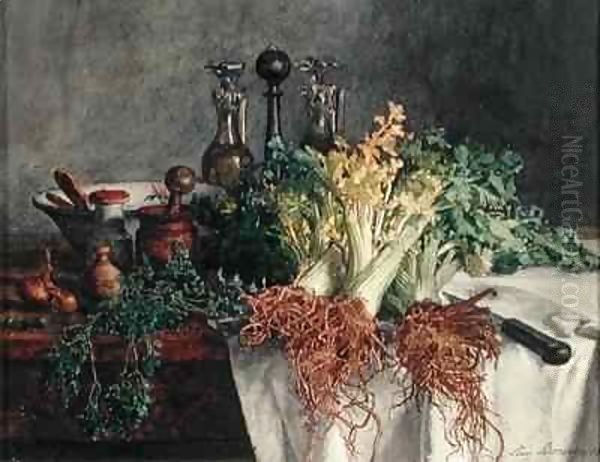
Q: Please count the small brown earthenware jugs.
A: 1